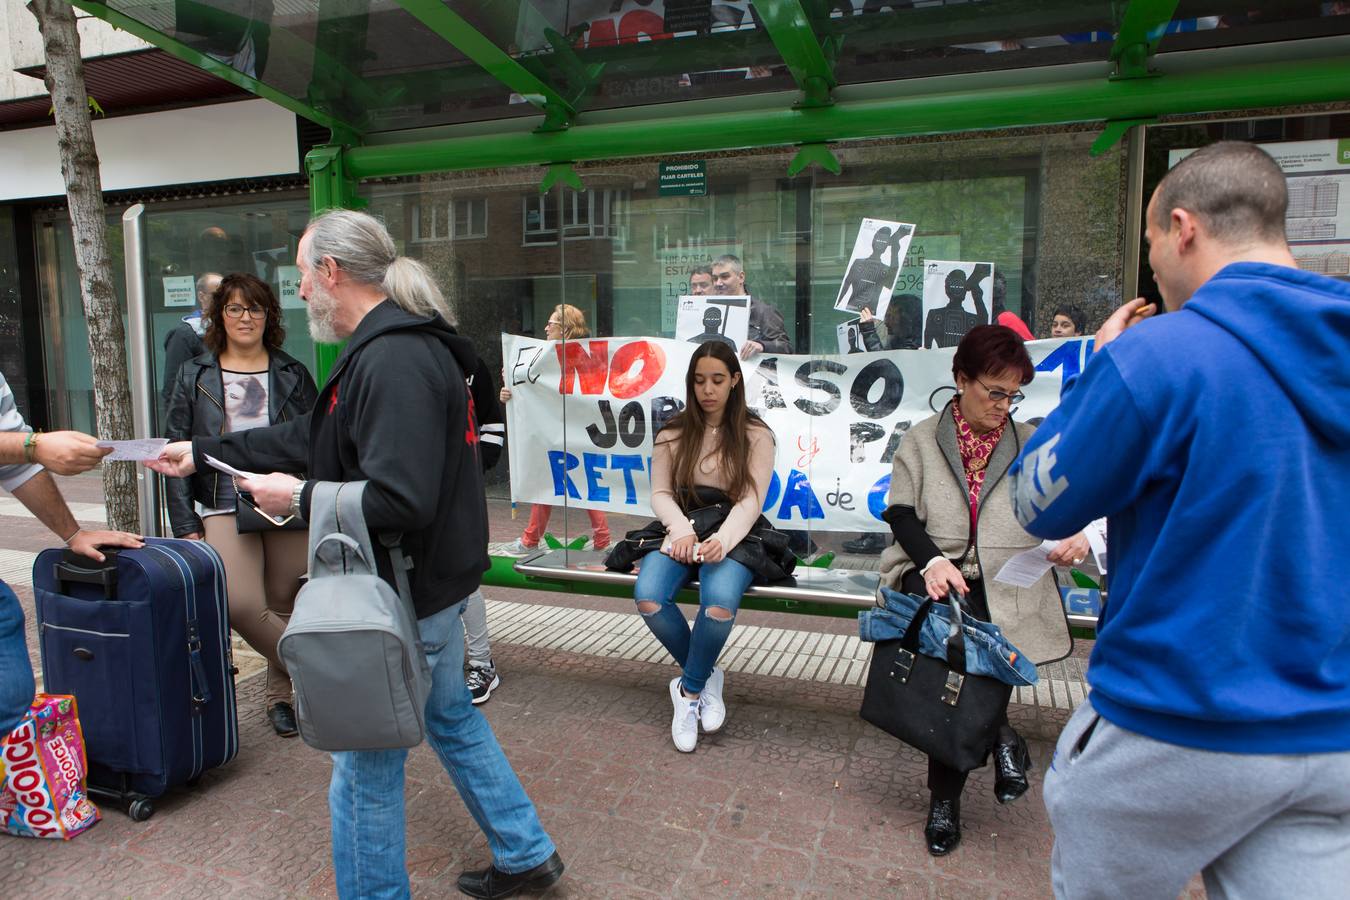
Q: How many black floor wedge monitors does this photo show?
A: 0